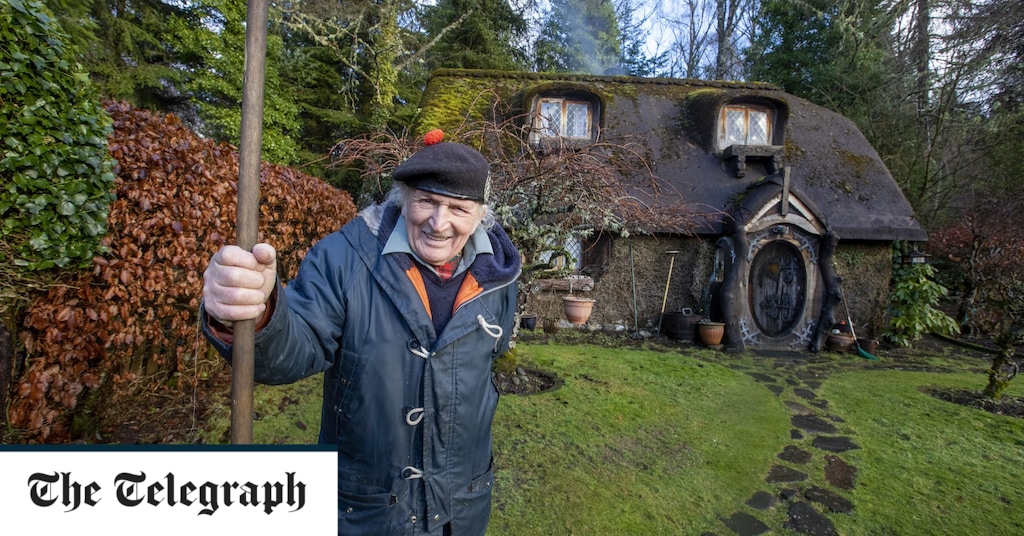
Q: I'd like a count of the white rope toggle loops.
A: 4